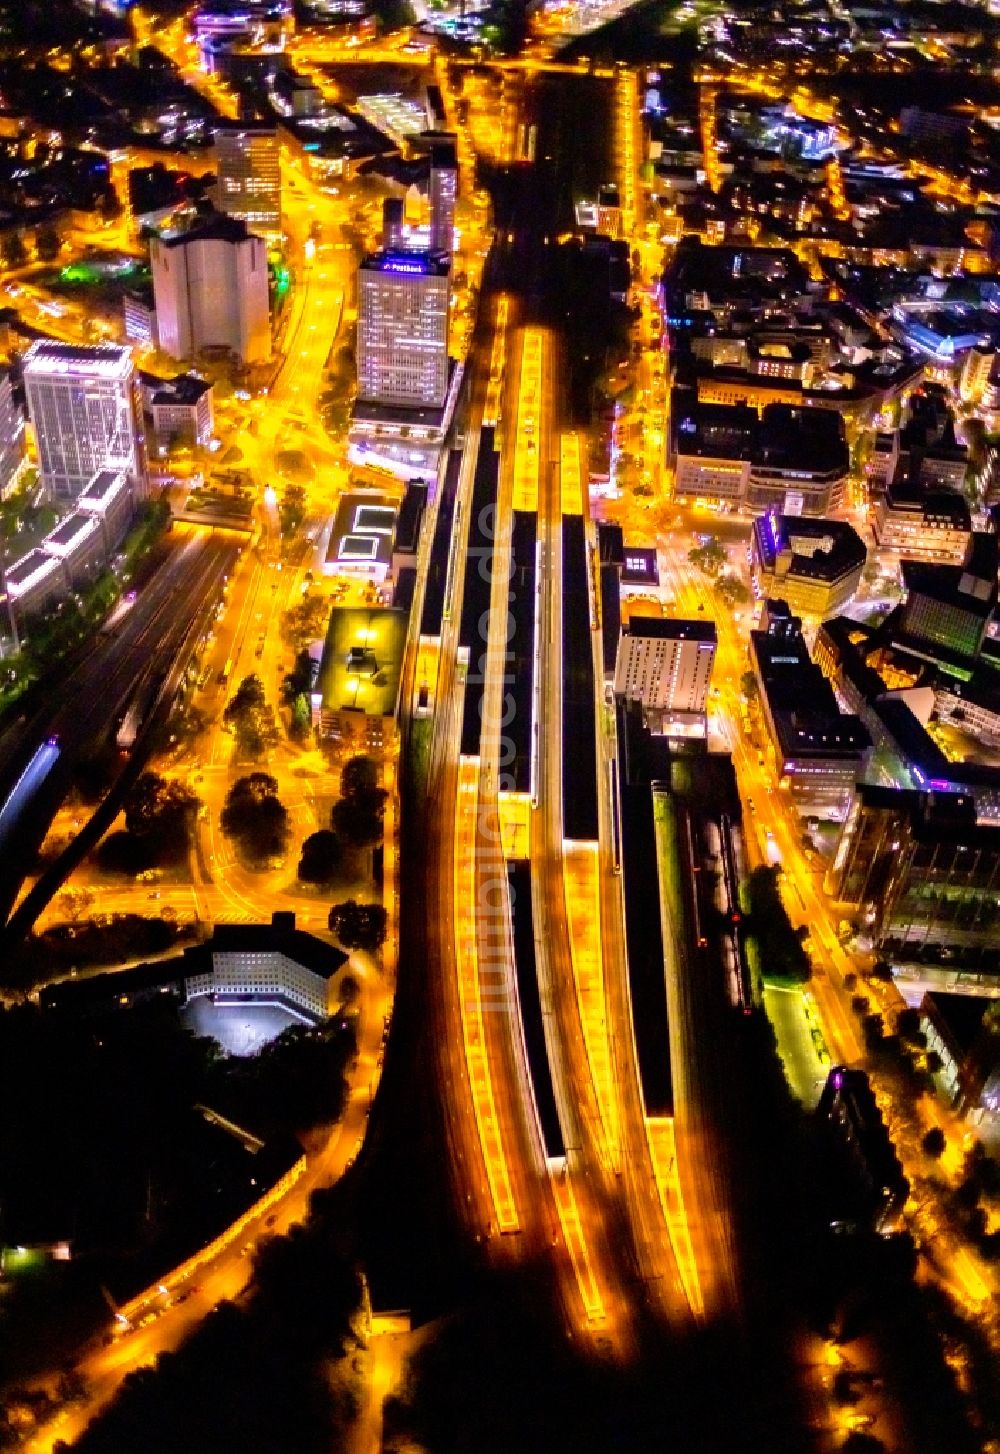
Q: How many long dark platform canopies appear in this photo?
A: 6